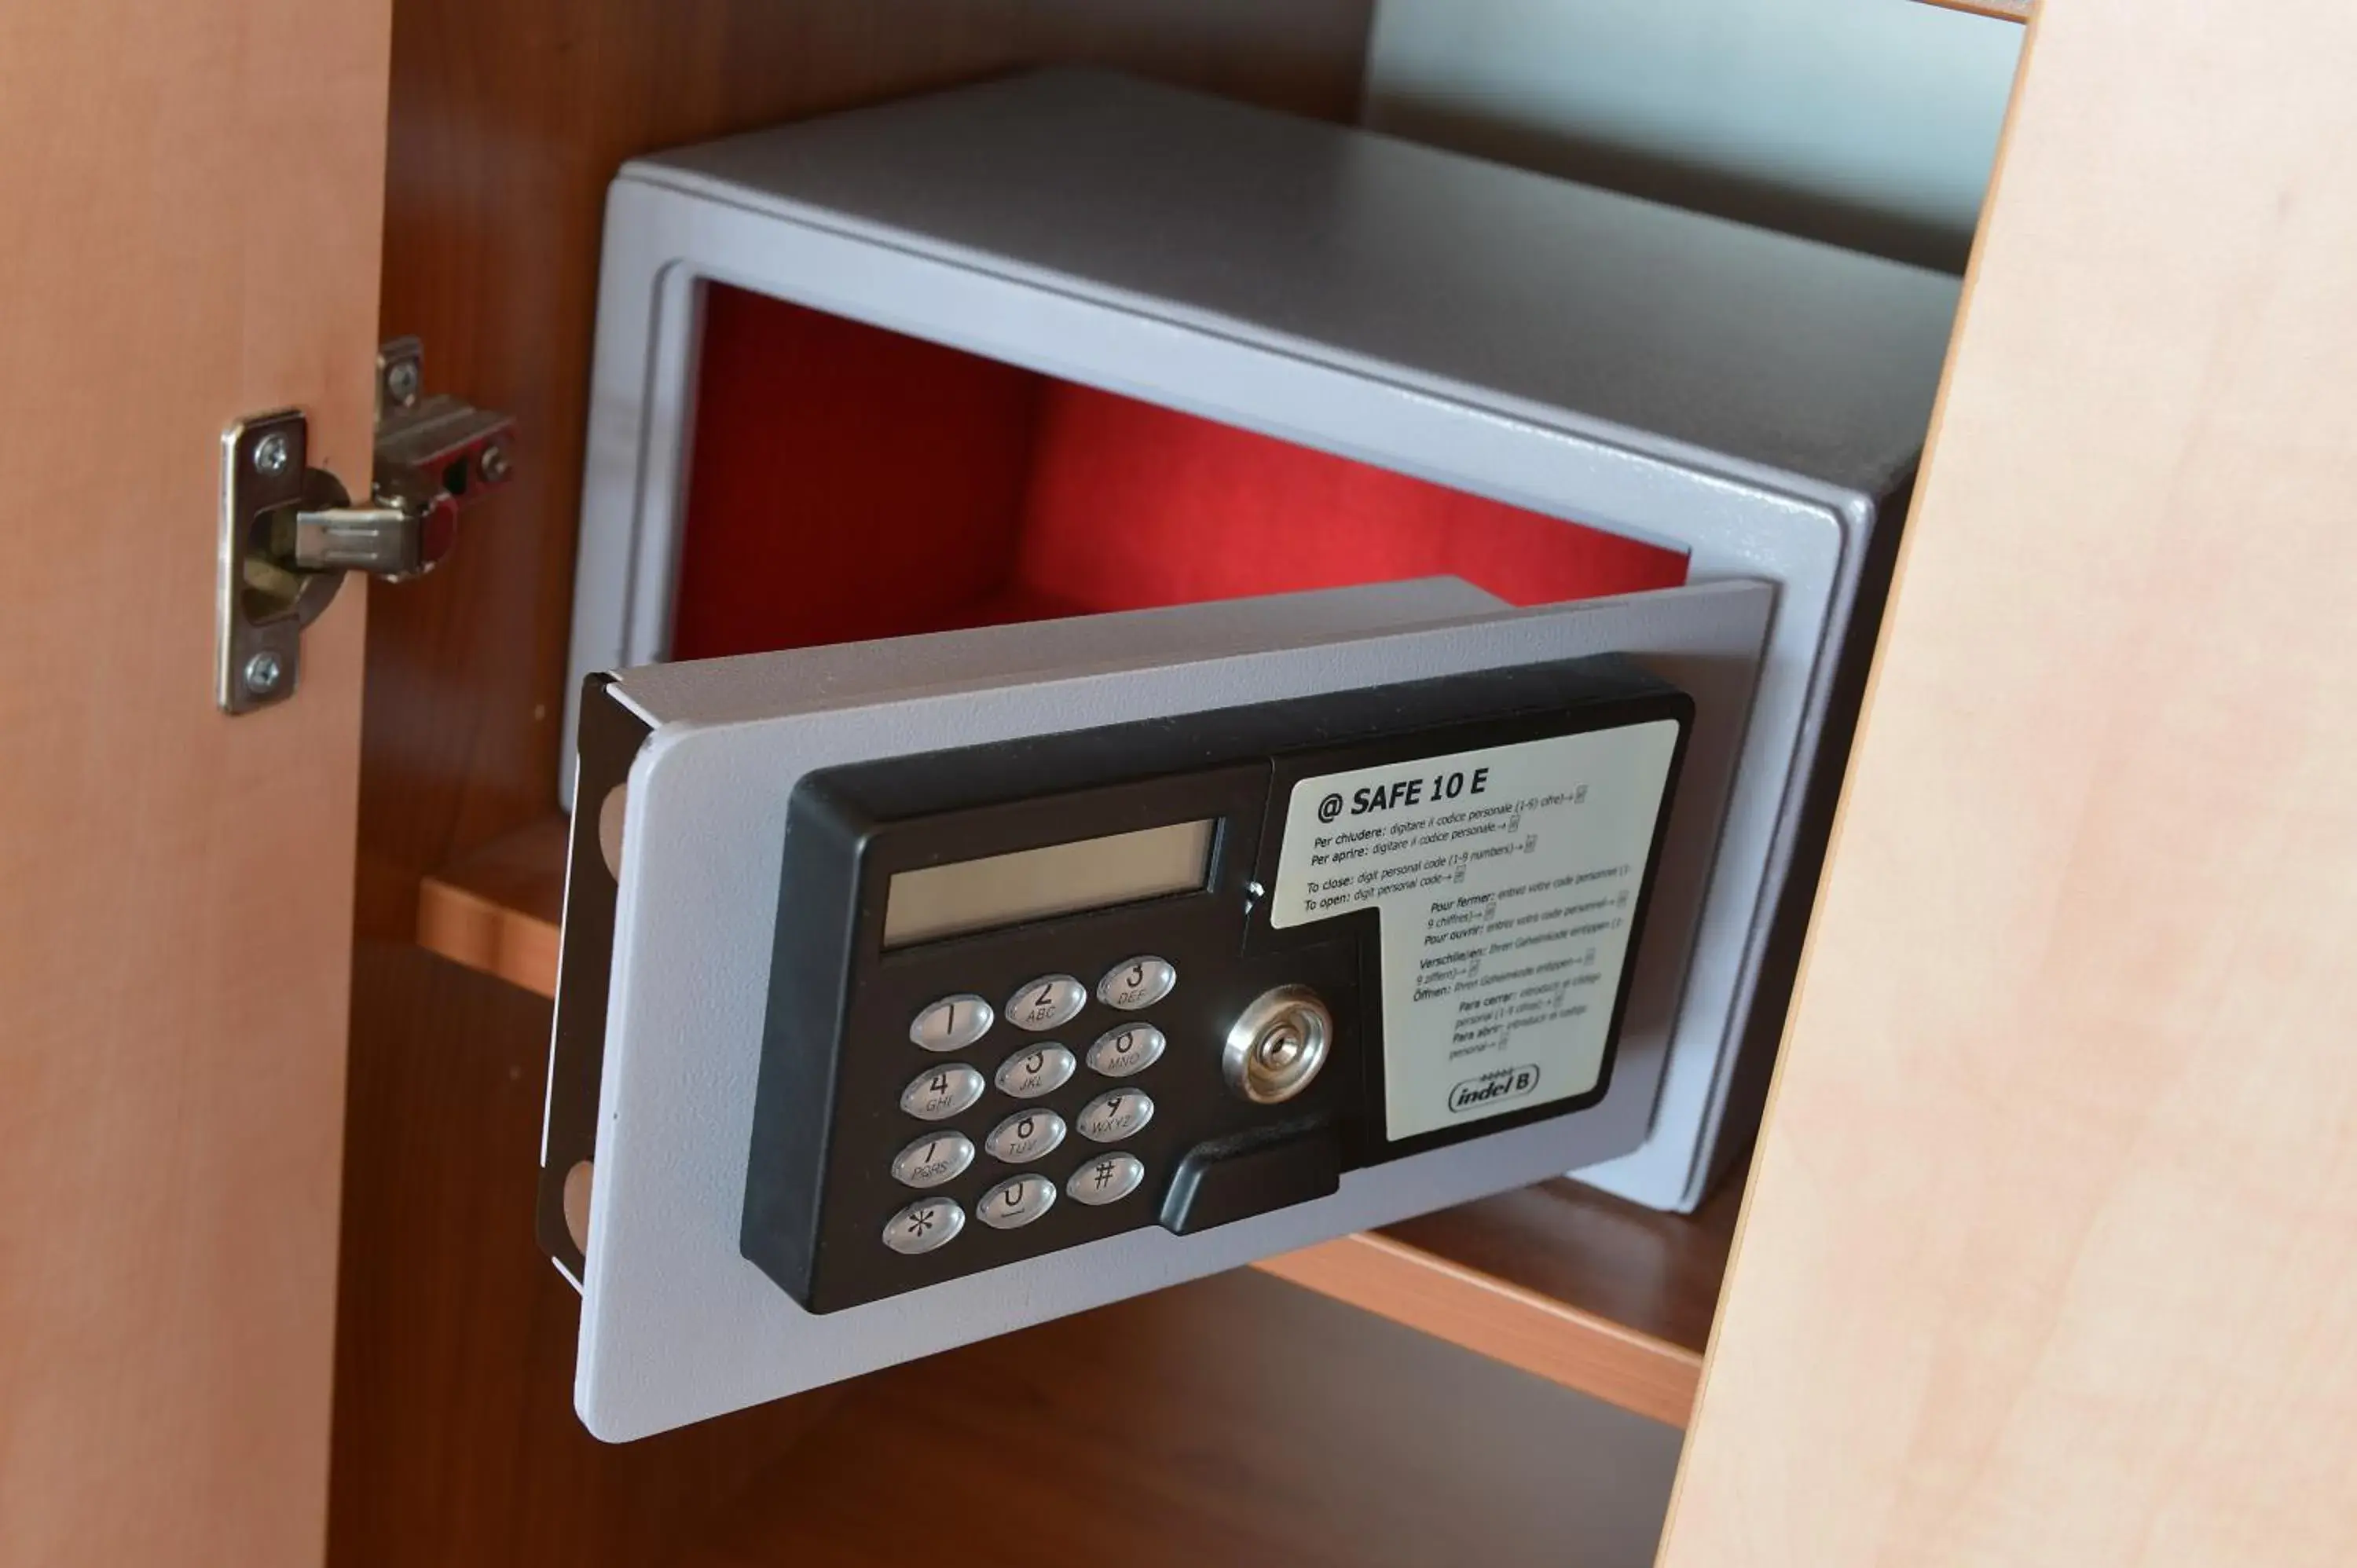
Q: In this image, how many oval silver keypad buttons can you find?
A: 12